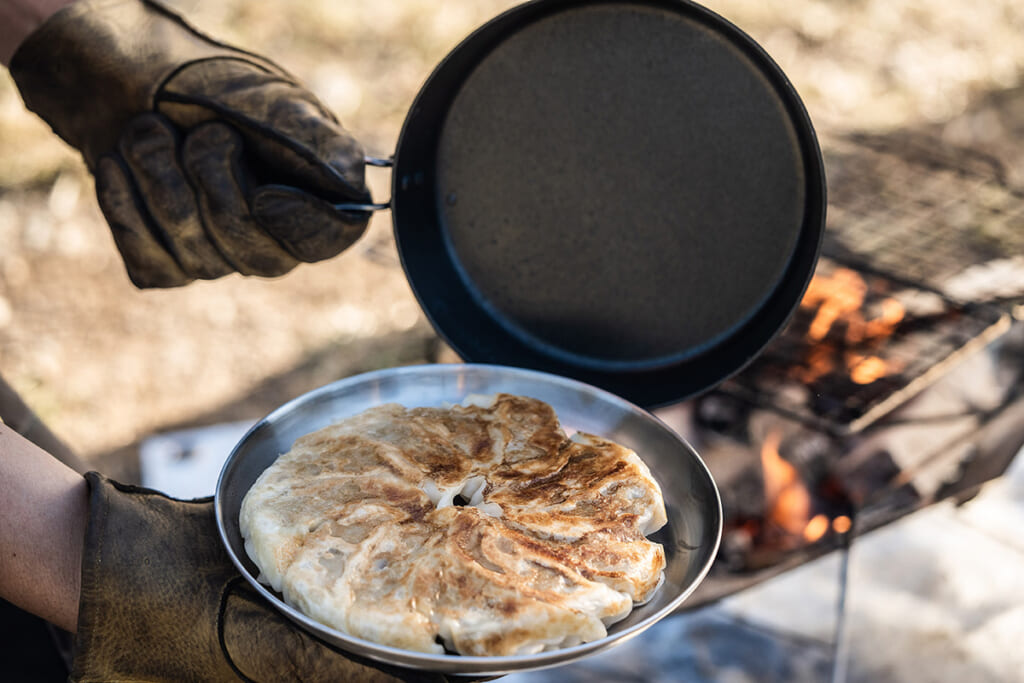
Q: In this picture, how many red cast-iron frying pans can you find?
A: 0